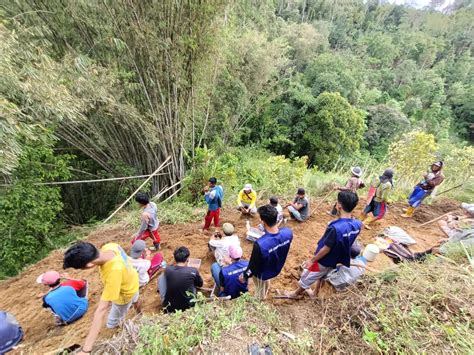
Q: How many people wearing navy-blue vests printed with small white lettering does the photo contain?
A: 3